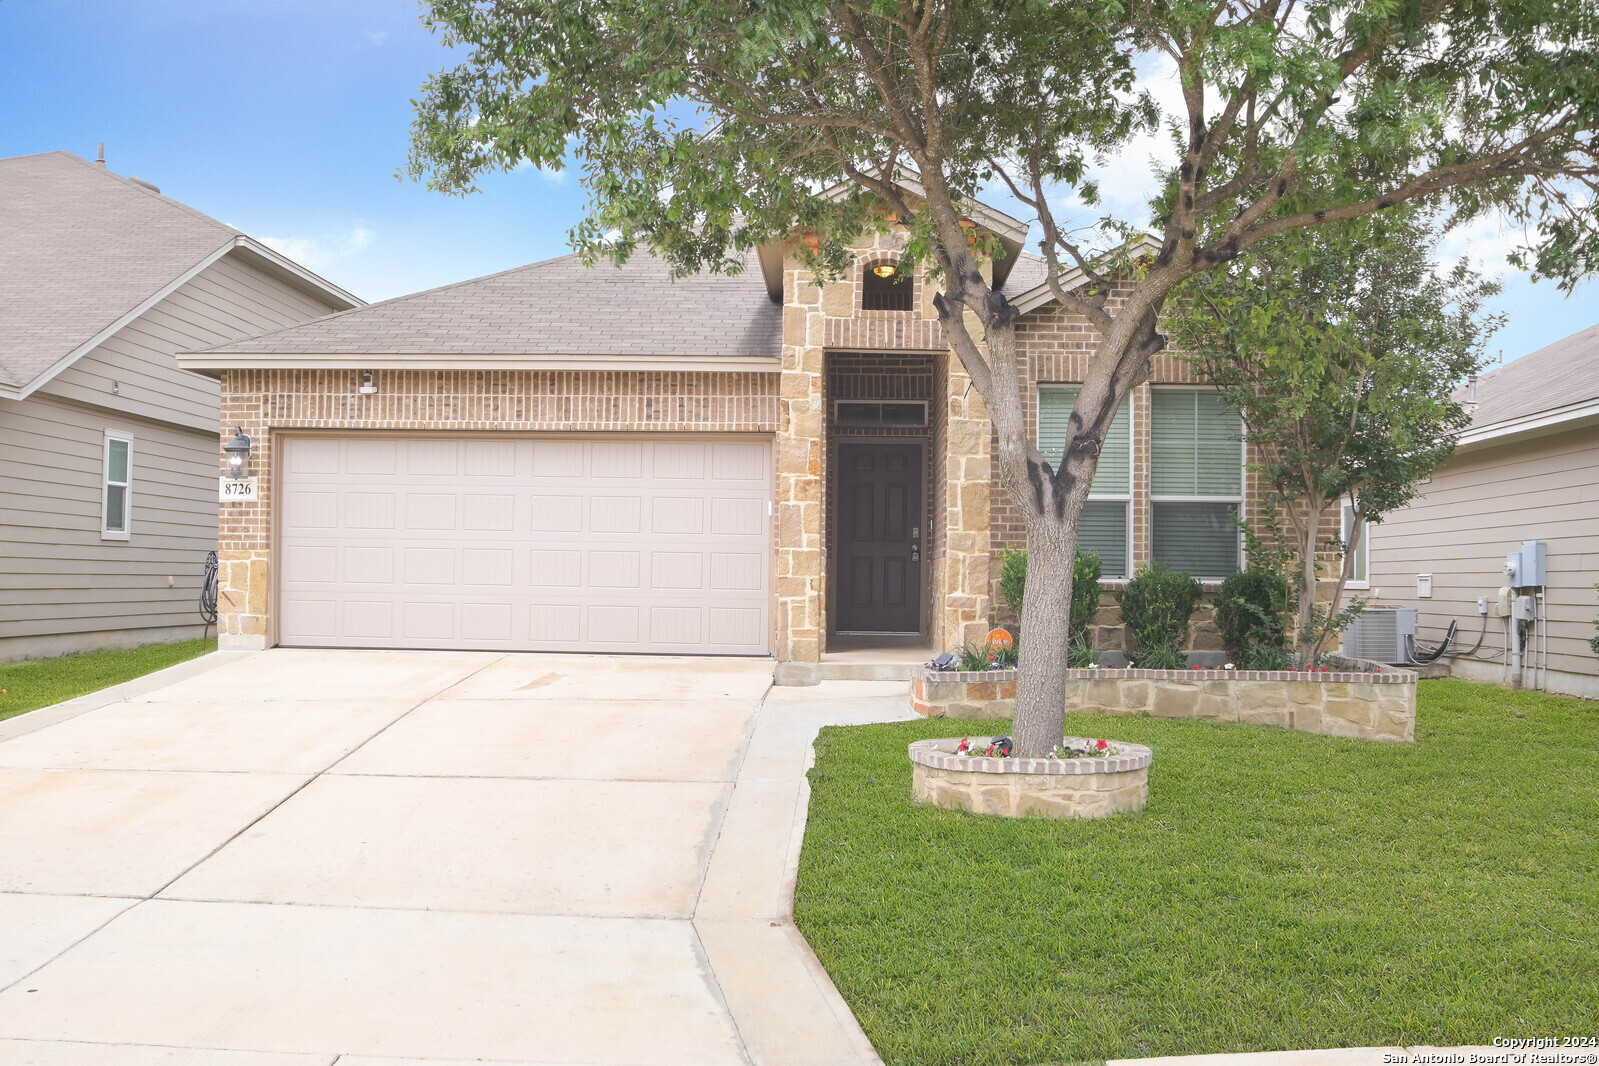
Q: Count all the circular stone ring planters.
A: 1